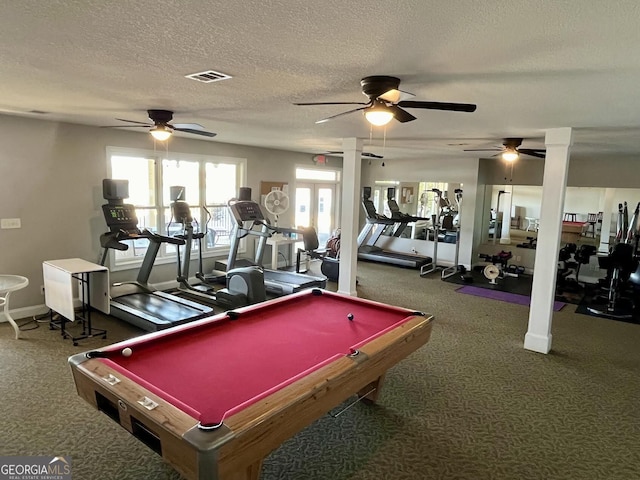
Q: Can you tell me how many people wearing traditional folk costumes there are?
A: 0